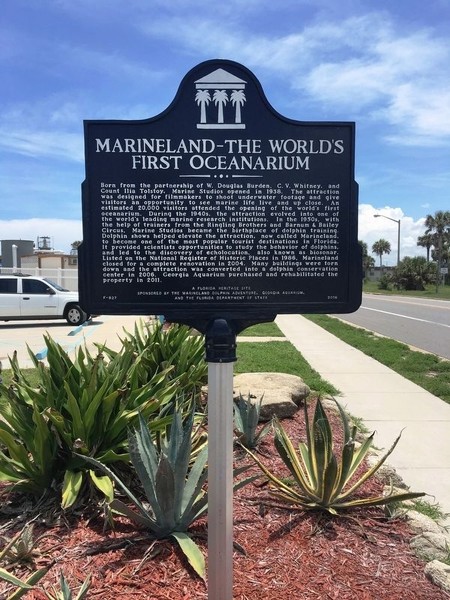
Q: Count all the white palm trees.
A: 3